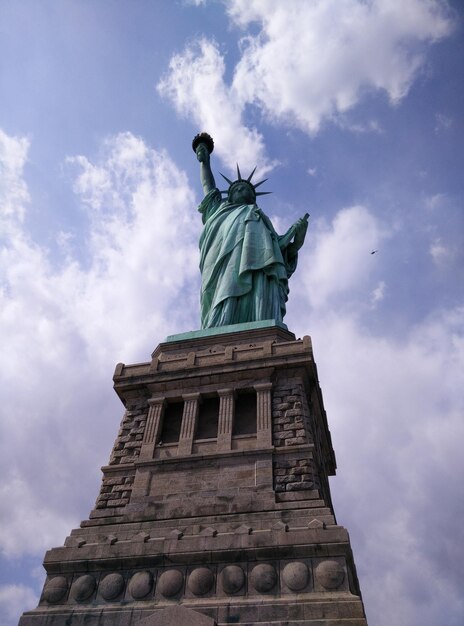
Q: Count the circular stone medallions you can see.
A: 10